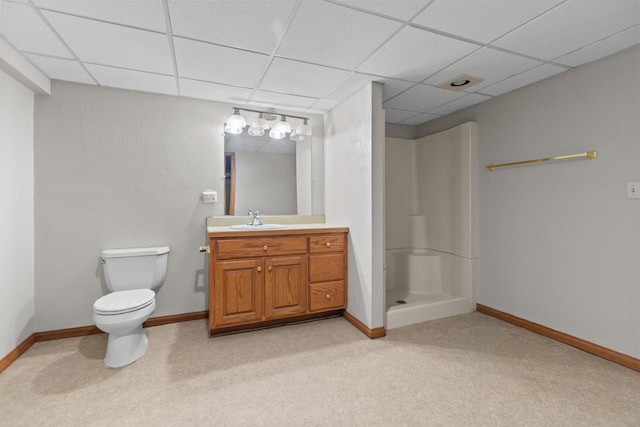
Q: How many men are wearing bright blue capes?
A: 0